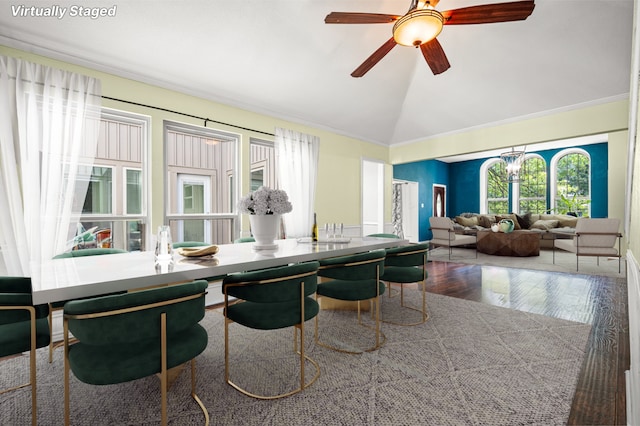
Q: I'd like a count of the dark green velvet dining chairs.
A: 9